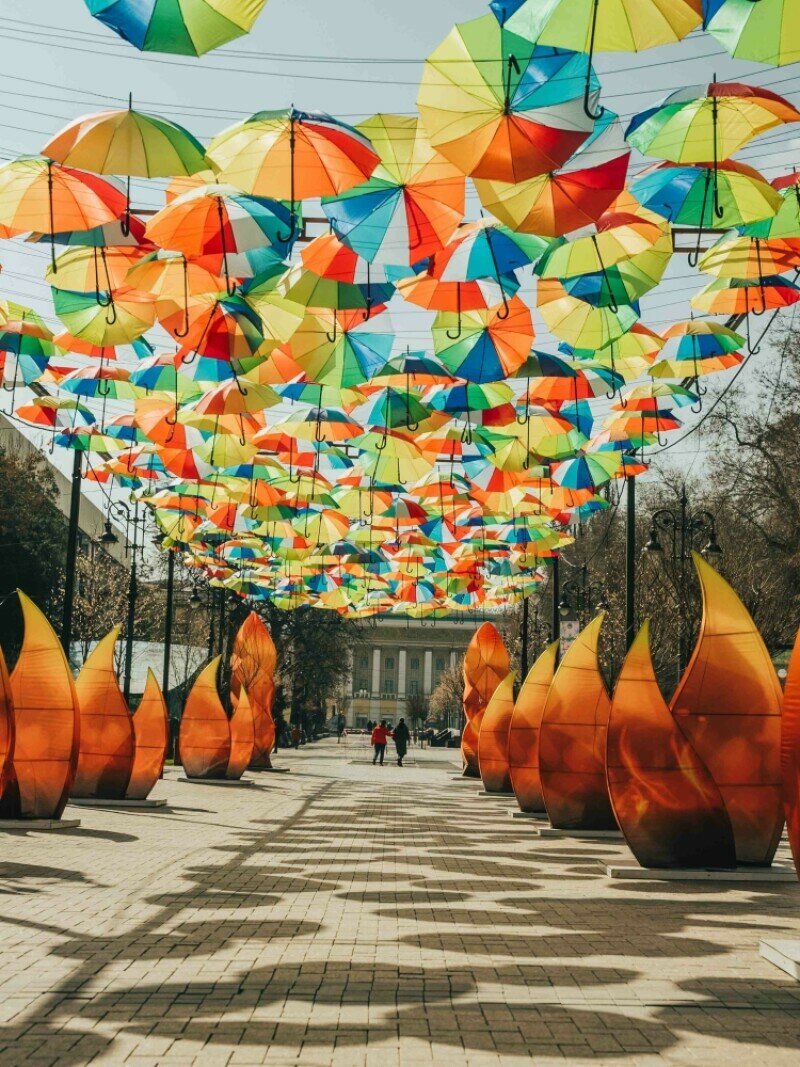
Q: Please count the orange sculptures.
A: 14